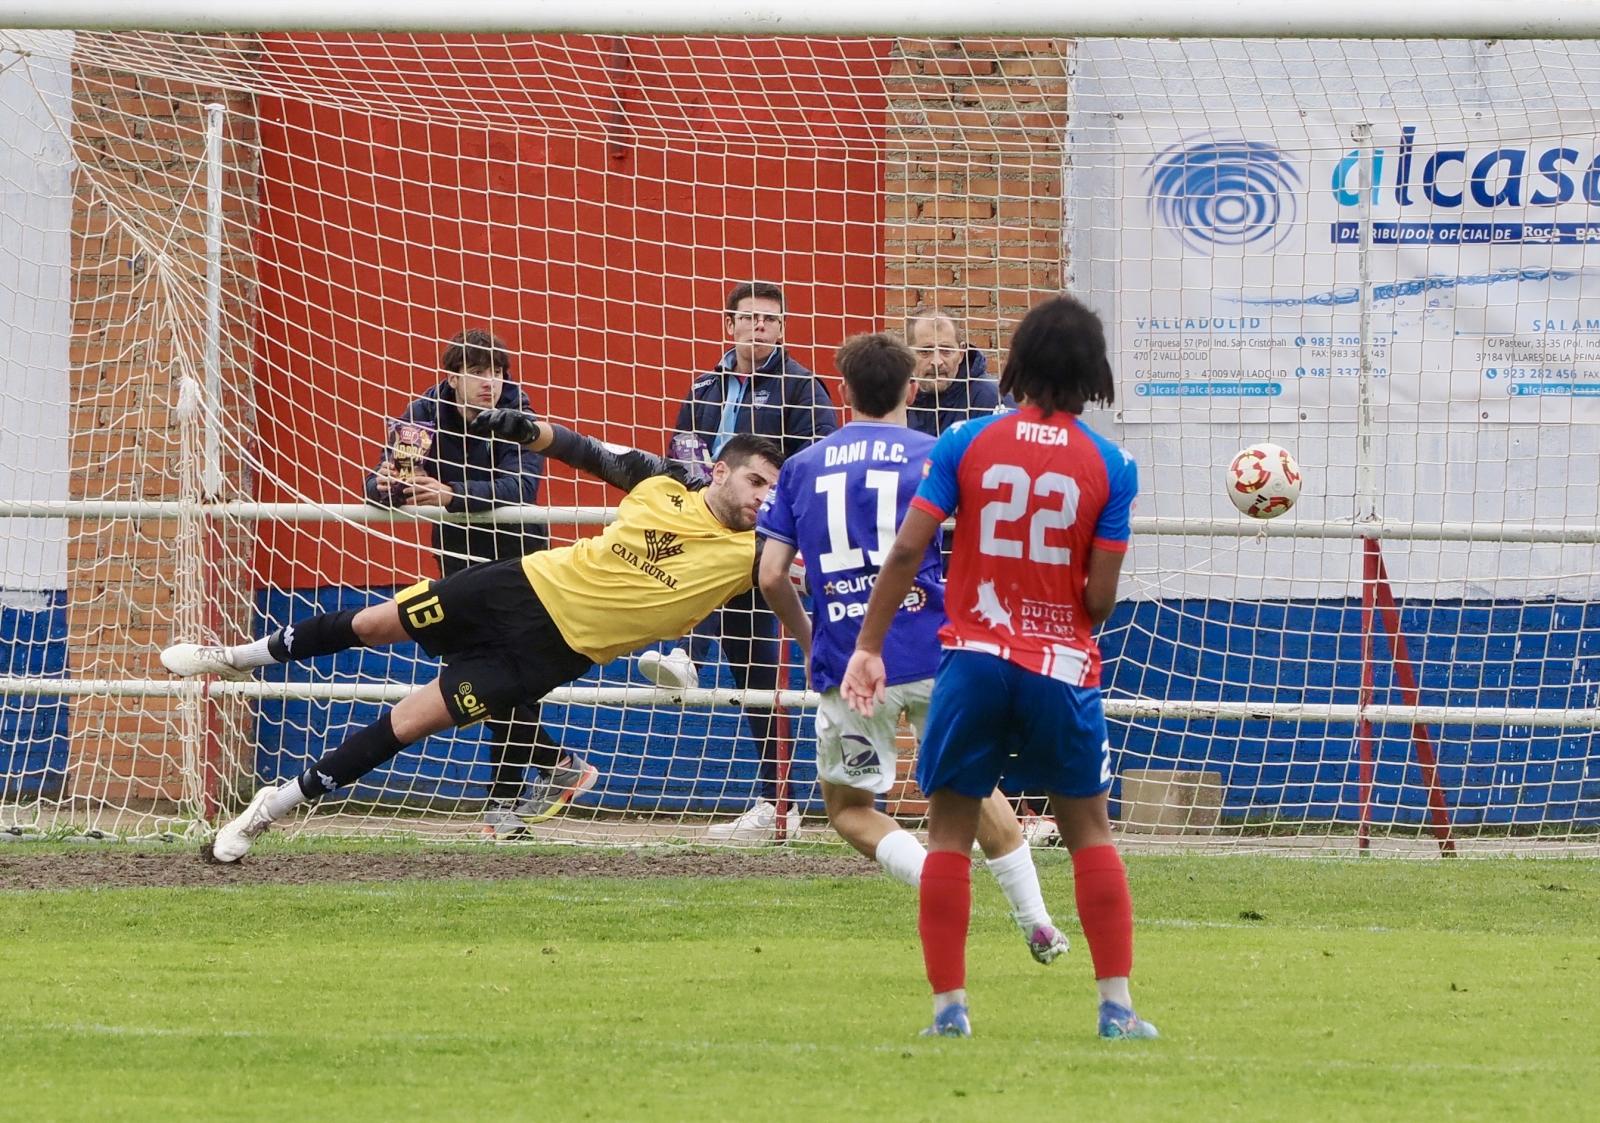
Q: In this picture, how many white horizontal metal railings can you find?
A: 2